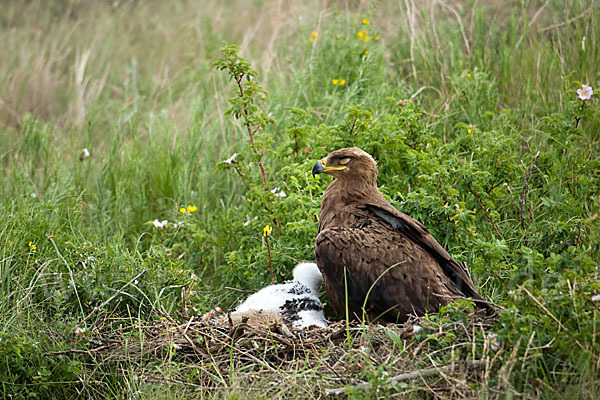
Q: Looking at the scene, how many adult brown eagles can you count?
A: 1